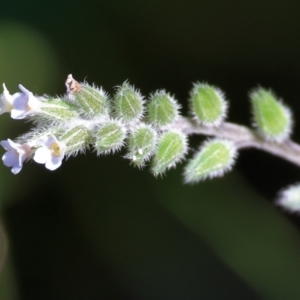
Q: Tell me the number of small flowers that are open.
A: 4